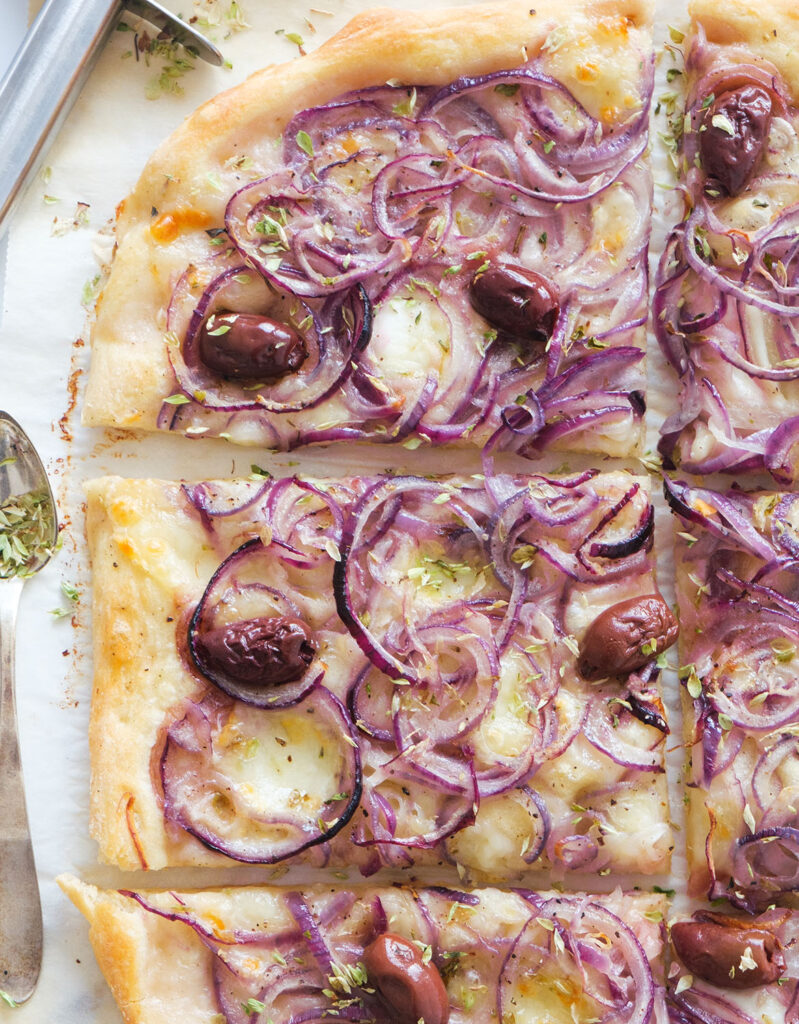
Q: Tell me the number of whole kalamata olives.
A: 7